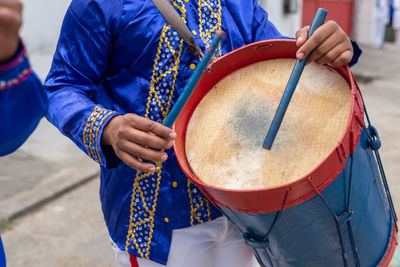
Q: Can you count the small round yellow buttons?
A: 5